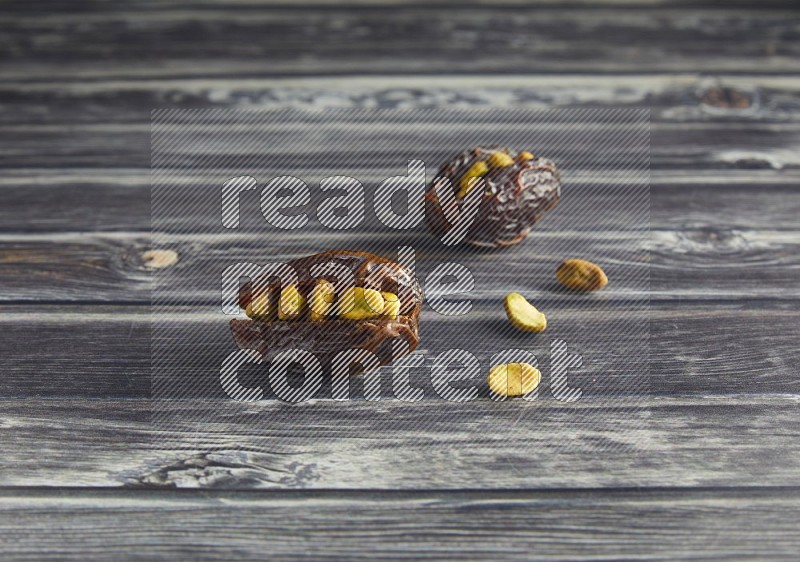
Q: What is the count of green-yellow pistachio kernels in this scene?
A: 11